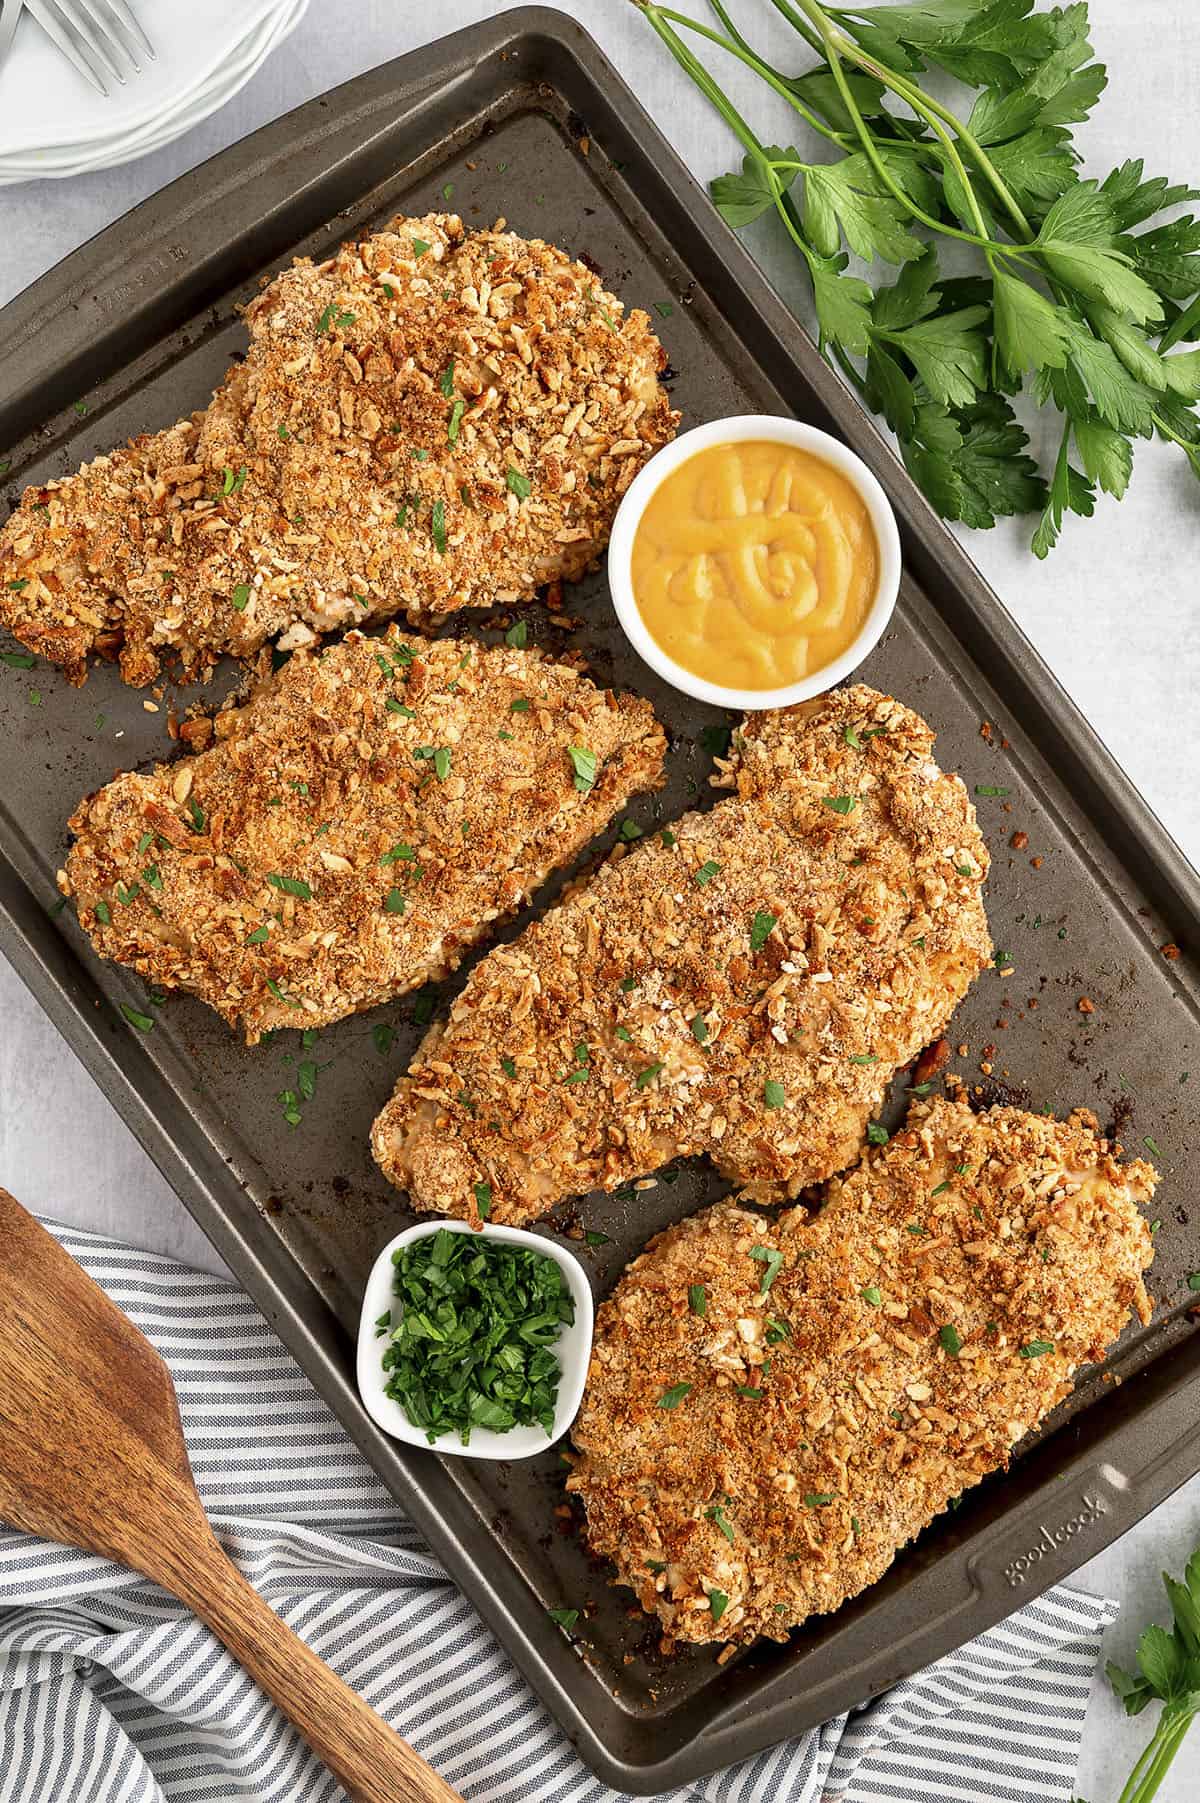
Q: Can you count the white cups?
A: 2